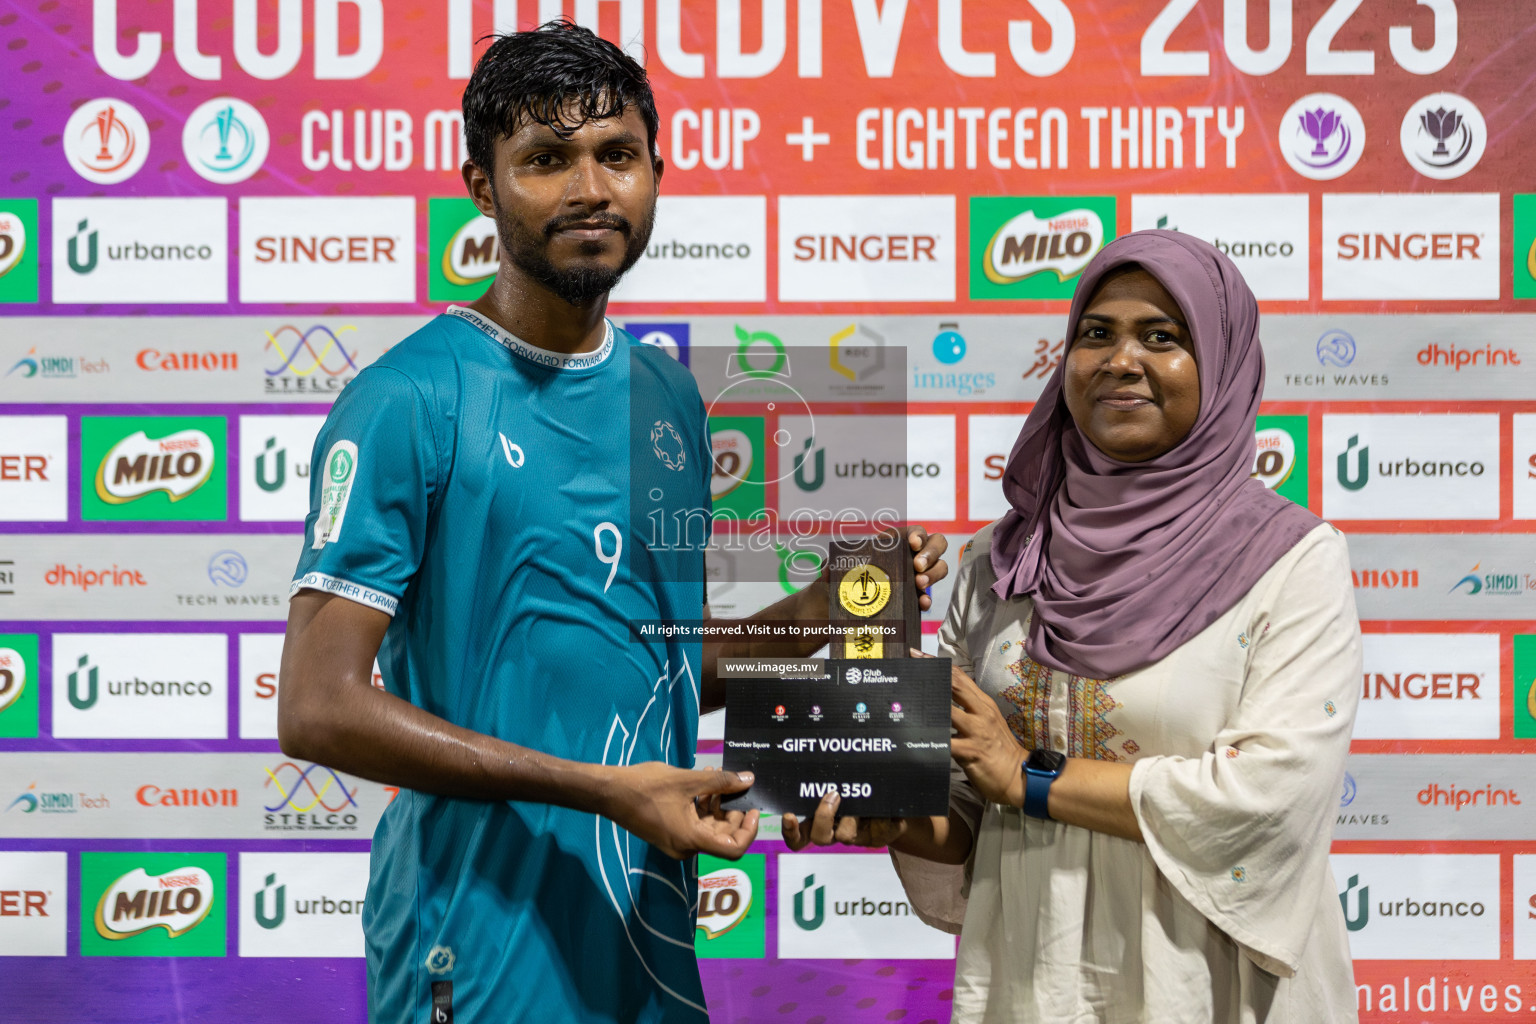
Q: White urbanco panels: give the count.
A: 10